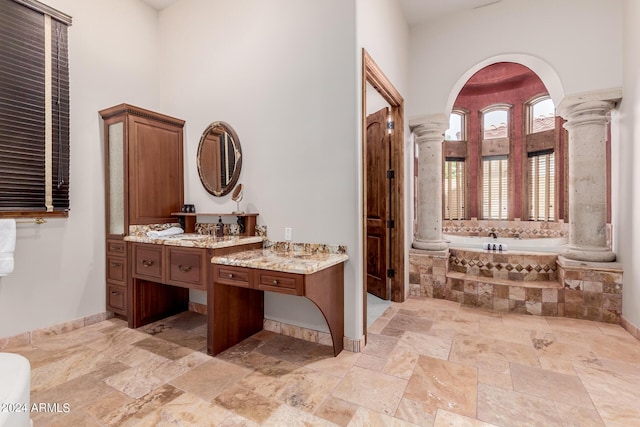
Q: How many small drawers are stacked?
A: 3